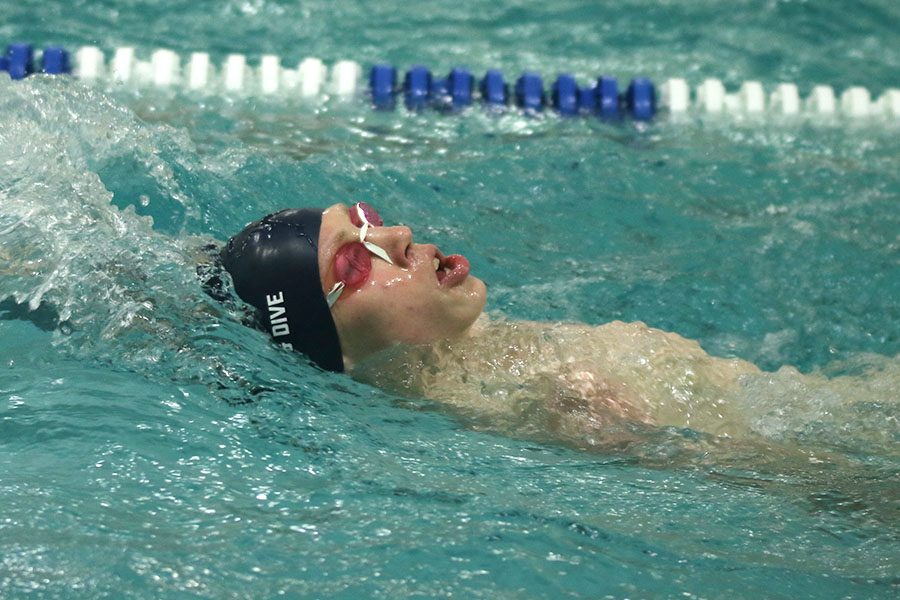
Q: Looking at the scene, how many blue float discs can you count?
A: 10